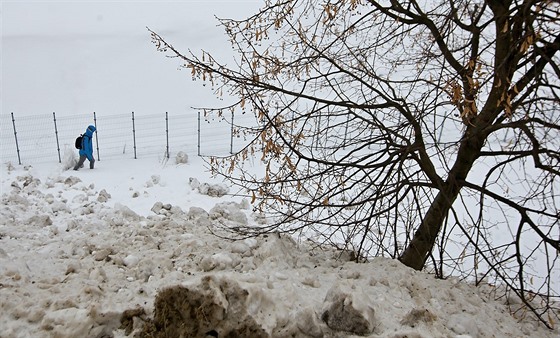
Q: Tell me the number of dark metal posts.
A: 7